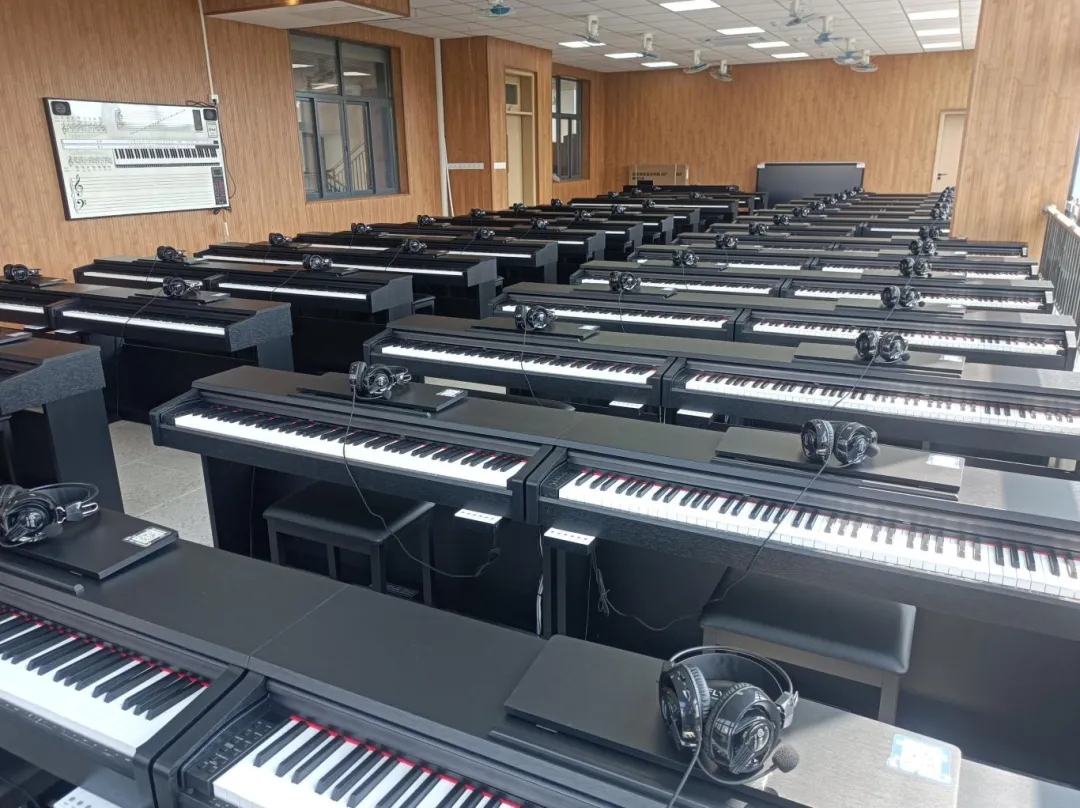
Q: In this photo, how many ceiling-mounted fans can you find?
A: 9